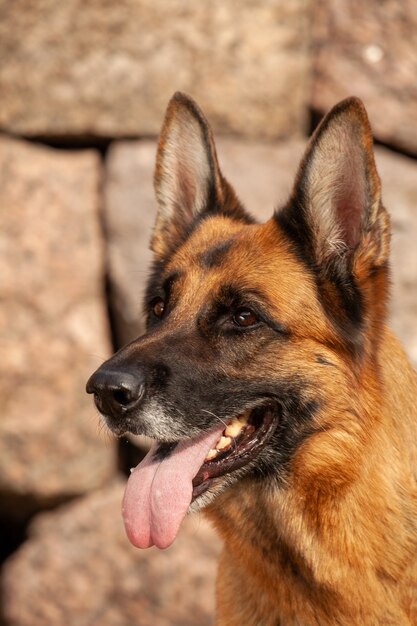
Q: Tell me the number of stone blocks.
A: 5